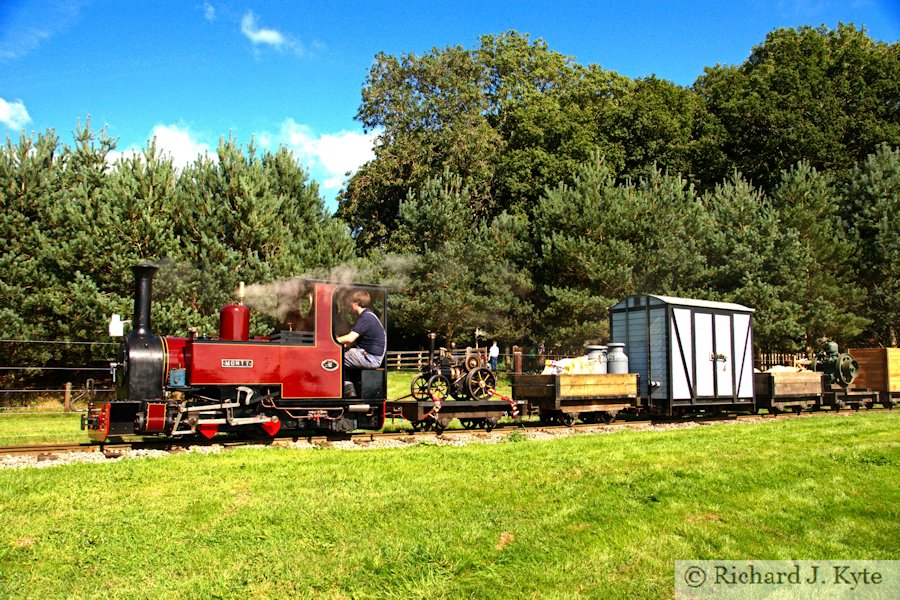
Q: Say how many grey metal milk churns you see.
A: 2